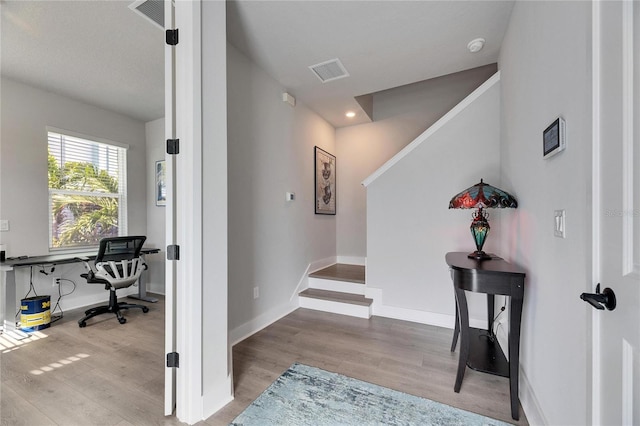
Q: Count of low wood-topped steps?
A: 2